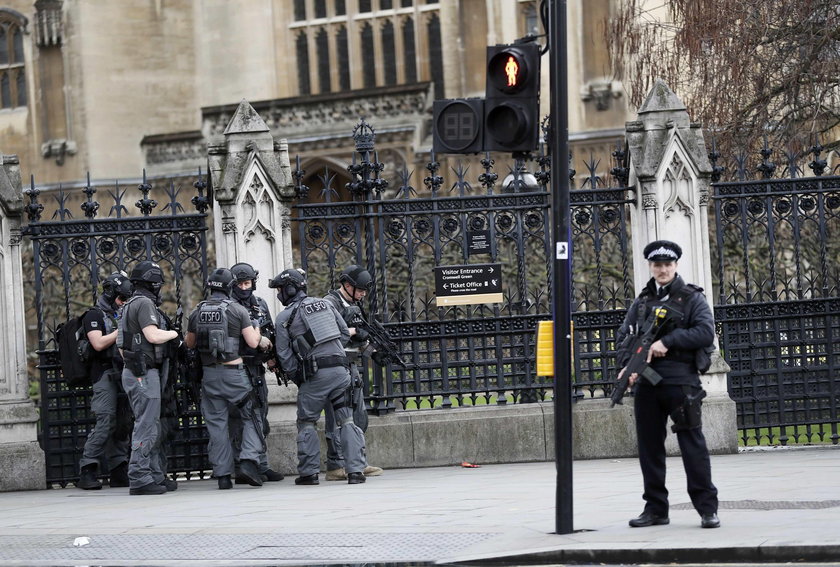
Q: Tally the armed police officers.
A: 7